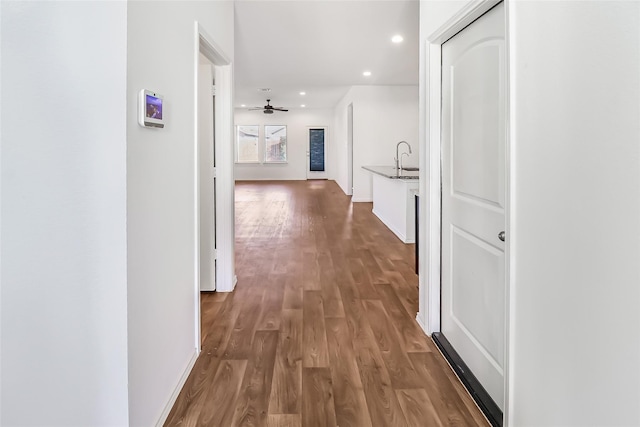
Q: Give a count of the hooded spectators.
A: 0